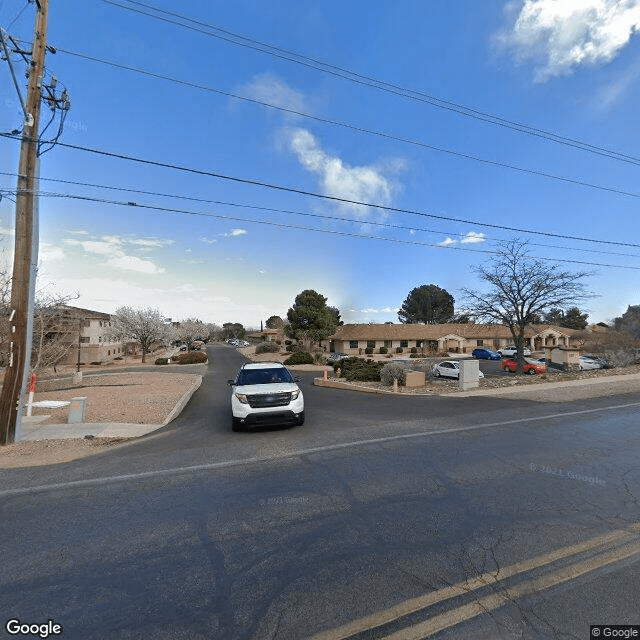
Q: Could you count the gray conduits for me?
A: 1